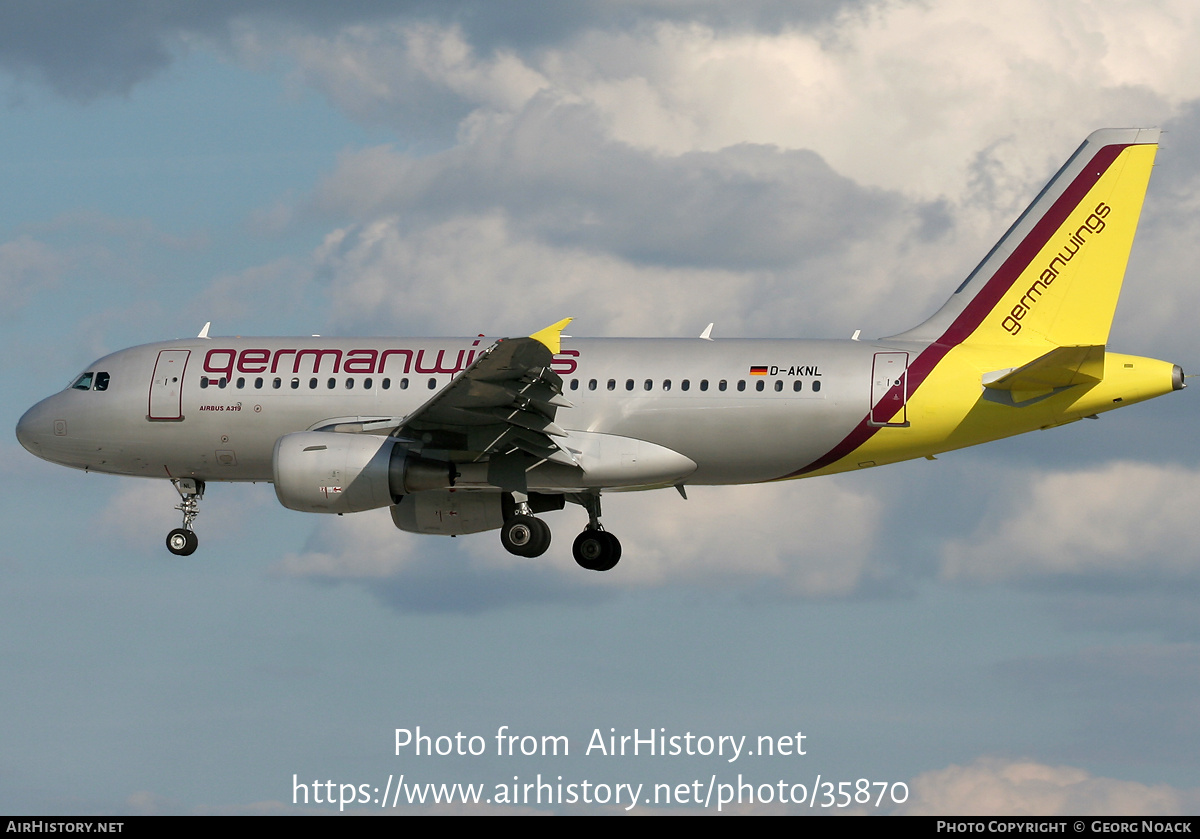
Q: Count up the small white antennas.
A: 3